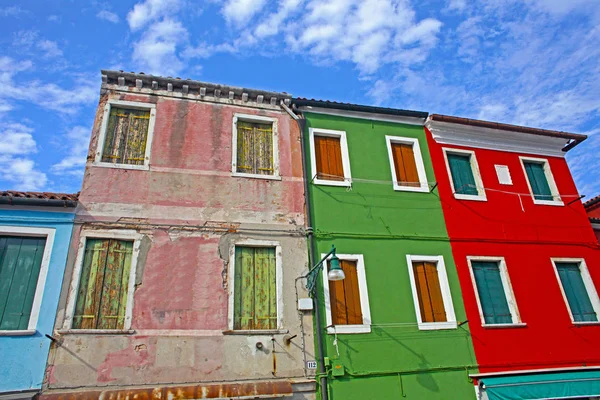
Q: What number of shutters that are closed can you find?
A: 13